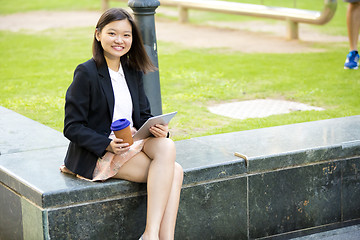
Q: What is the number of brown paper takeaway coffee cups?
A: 1